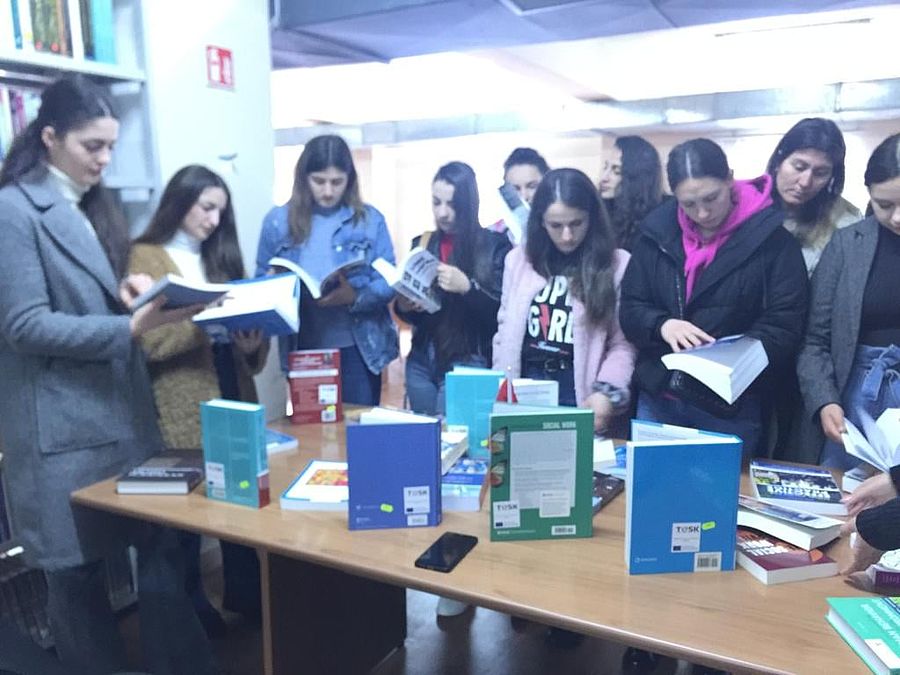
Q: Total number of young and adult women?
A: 10